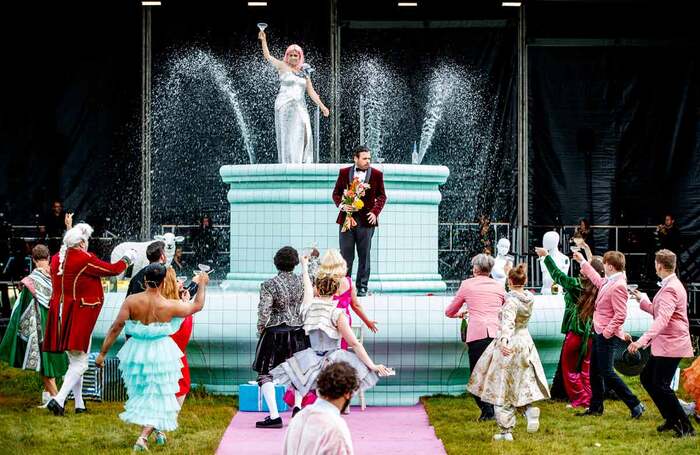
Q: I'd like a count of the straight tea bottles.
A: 0